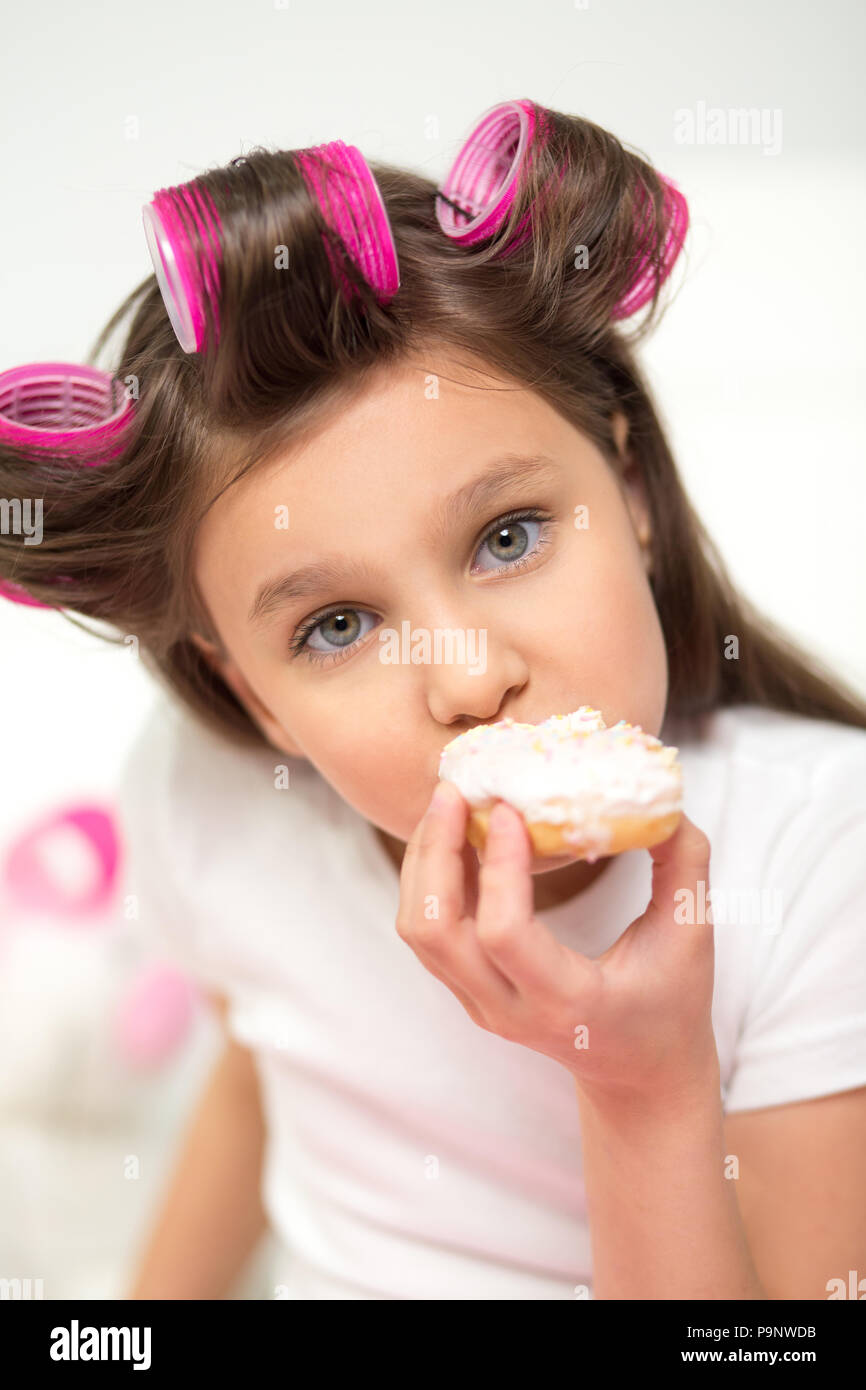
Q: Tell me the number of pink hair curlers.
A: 3